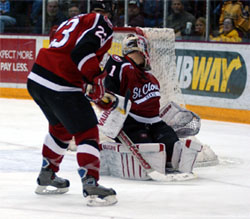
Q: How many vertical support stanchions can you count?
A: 5